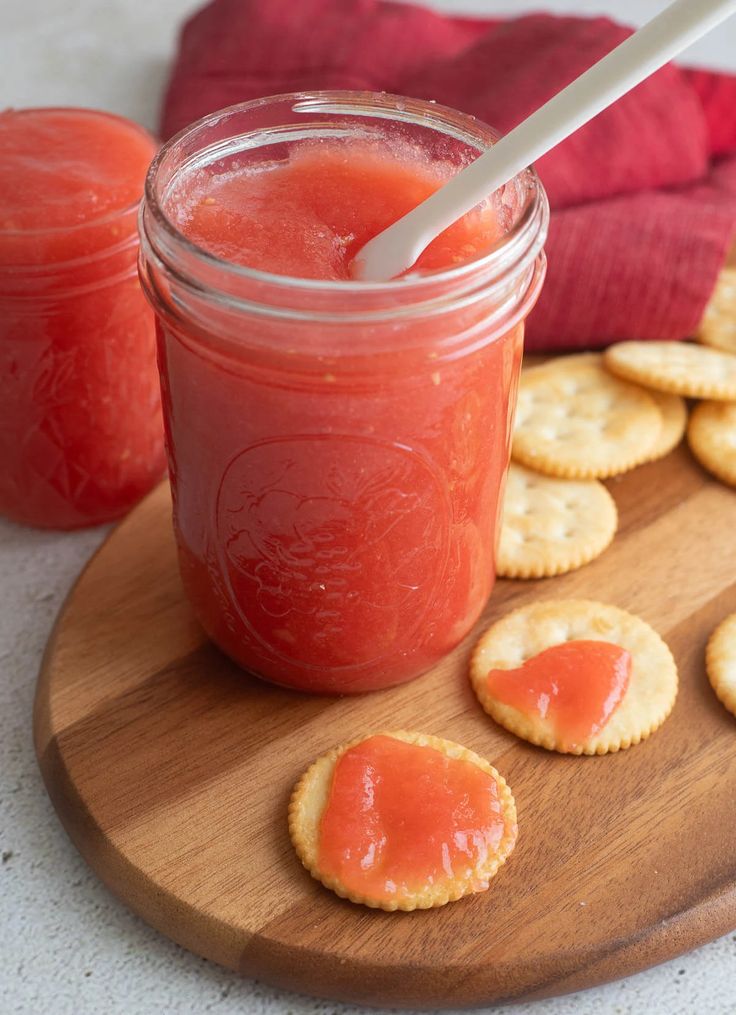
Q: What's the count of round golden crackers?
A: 9